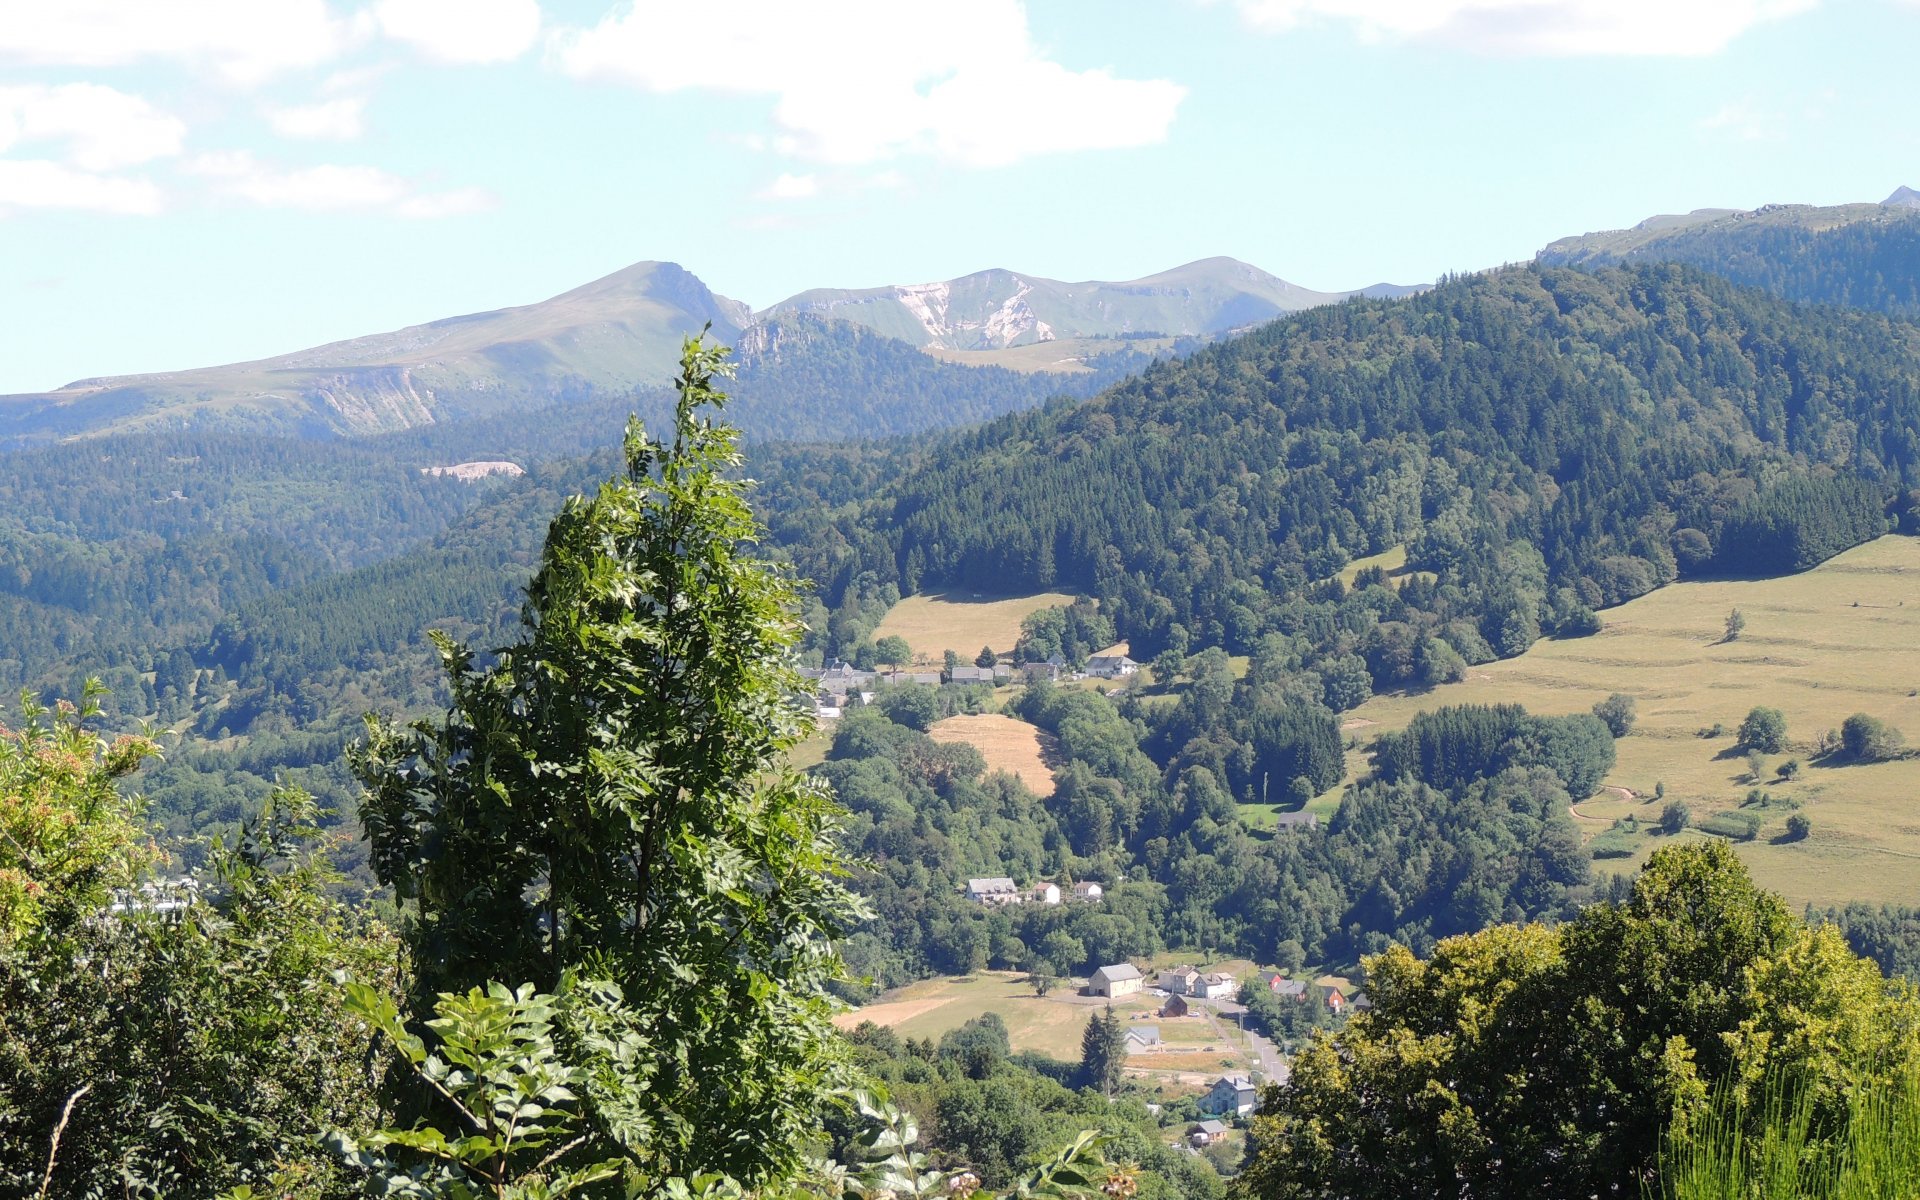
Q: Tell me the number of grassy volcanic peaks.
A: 3